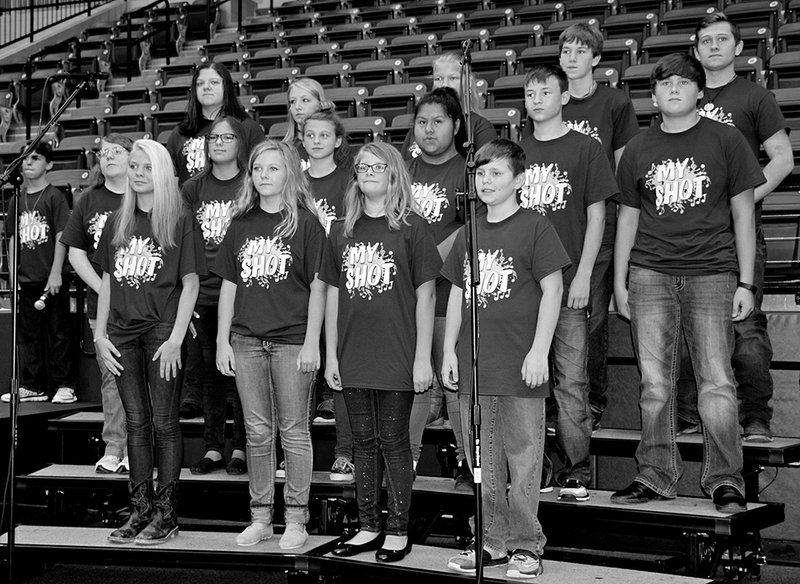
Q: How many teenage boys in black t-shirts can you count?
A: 6